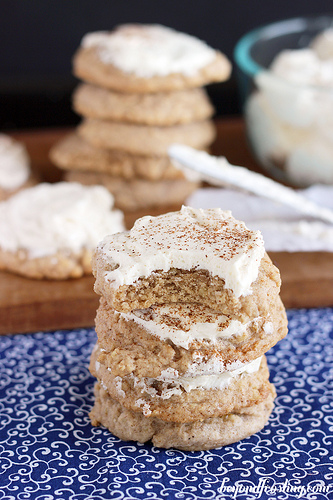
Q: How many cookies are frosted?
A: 6